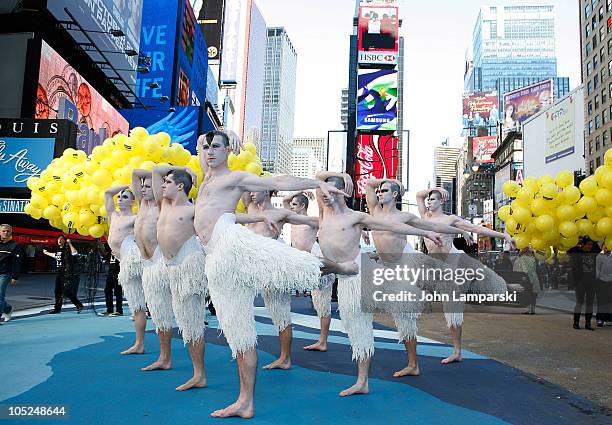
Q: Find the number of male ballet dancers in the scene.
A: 9